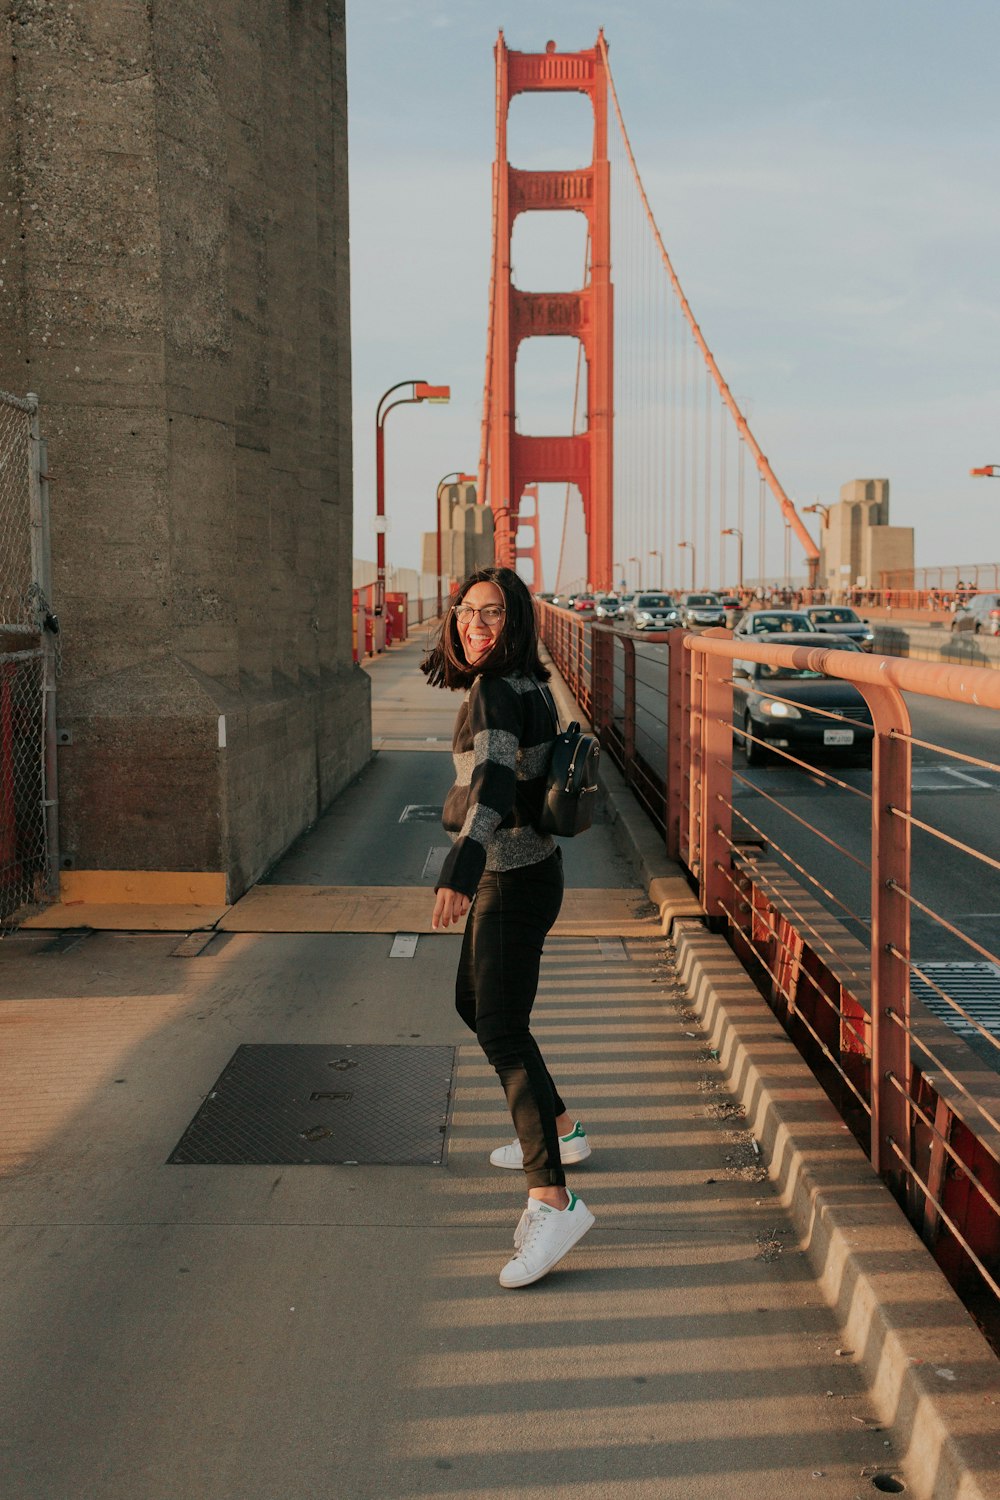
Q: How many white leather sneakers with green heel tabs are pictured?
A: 2